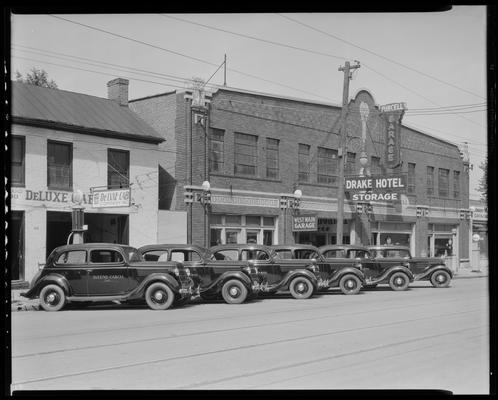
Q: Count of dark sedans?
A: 6